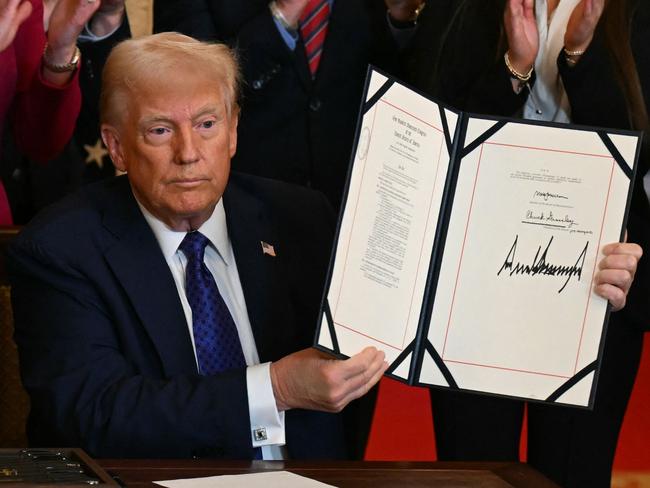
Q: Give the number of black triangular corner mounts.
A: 8